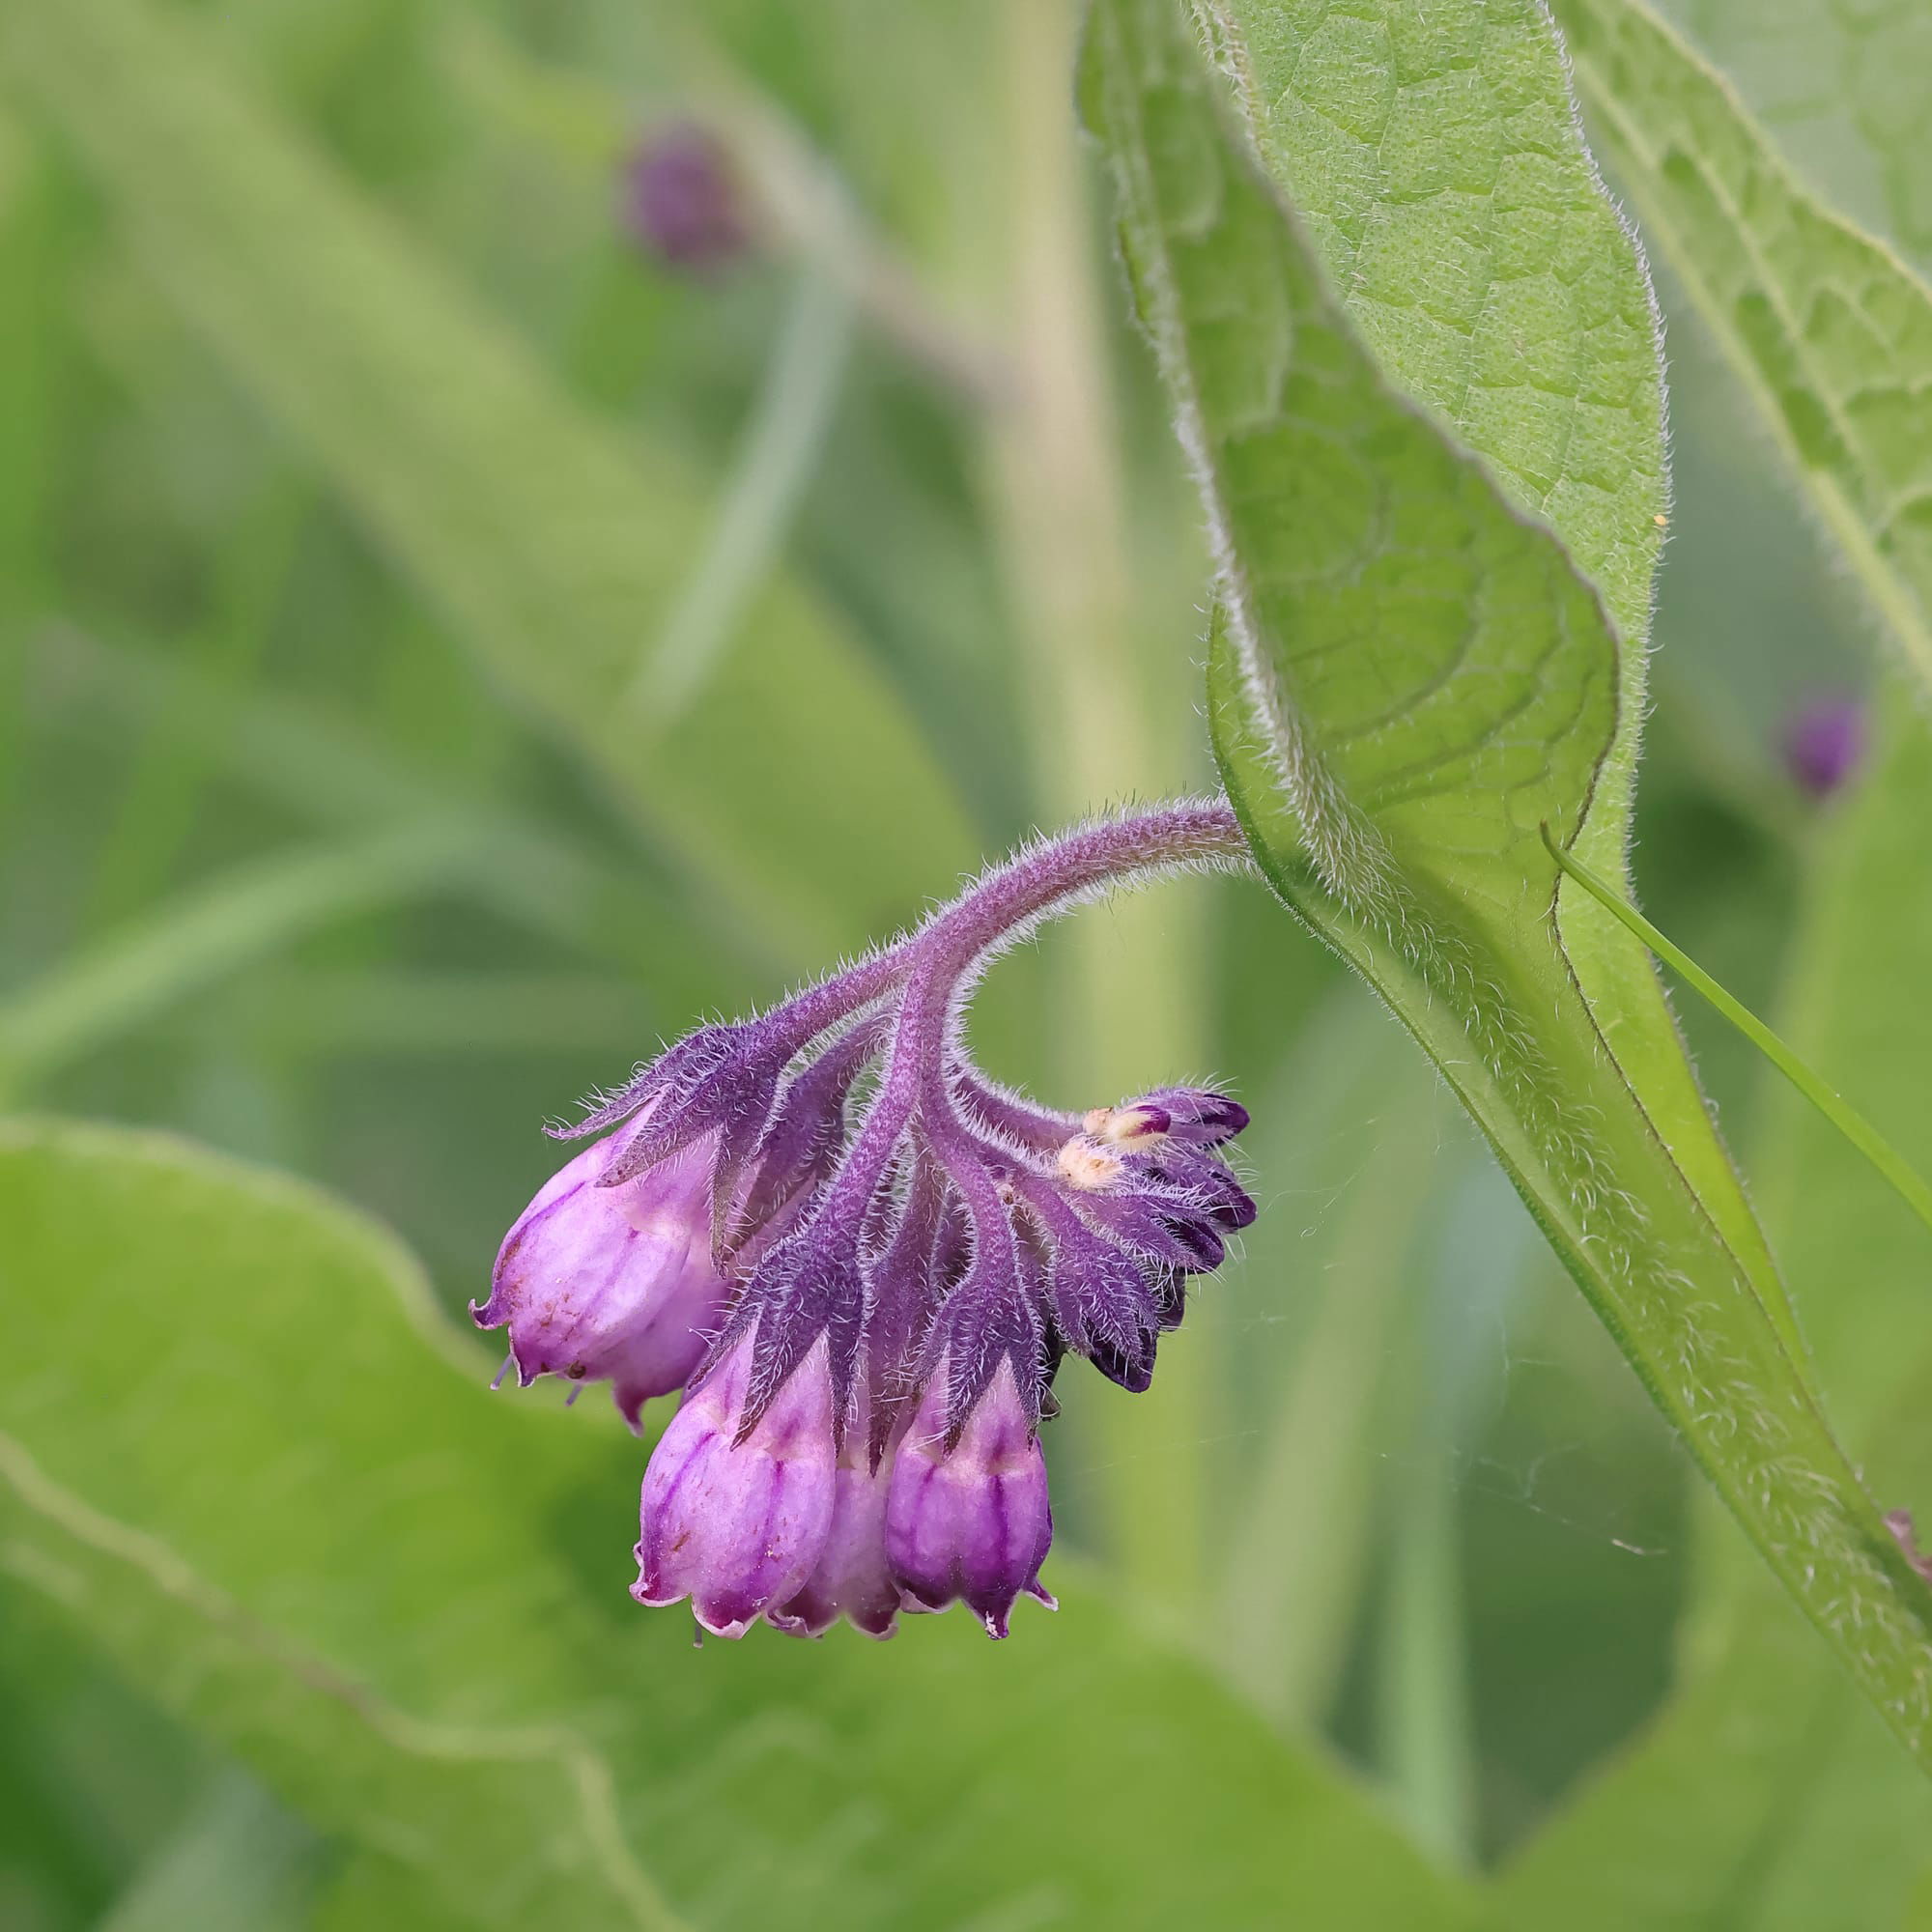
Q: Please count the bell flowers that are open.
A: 5